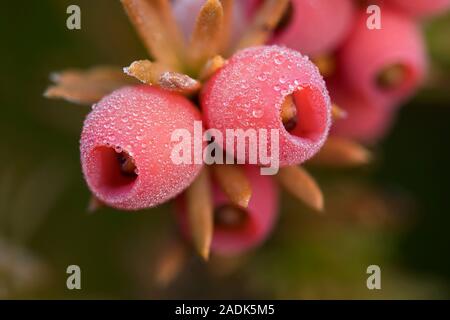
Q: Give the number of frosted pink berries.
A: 2